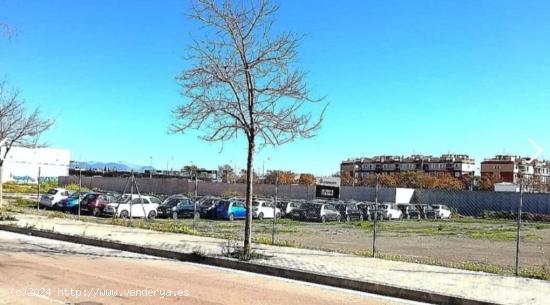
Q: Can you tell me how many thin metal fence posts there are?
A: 7